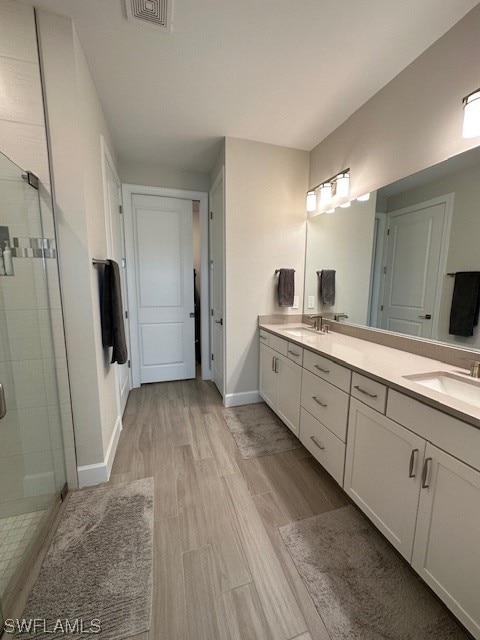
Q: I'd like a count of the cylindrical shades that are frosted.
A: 4